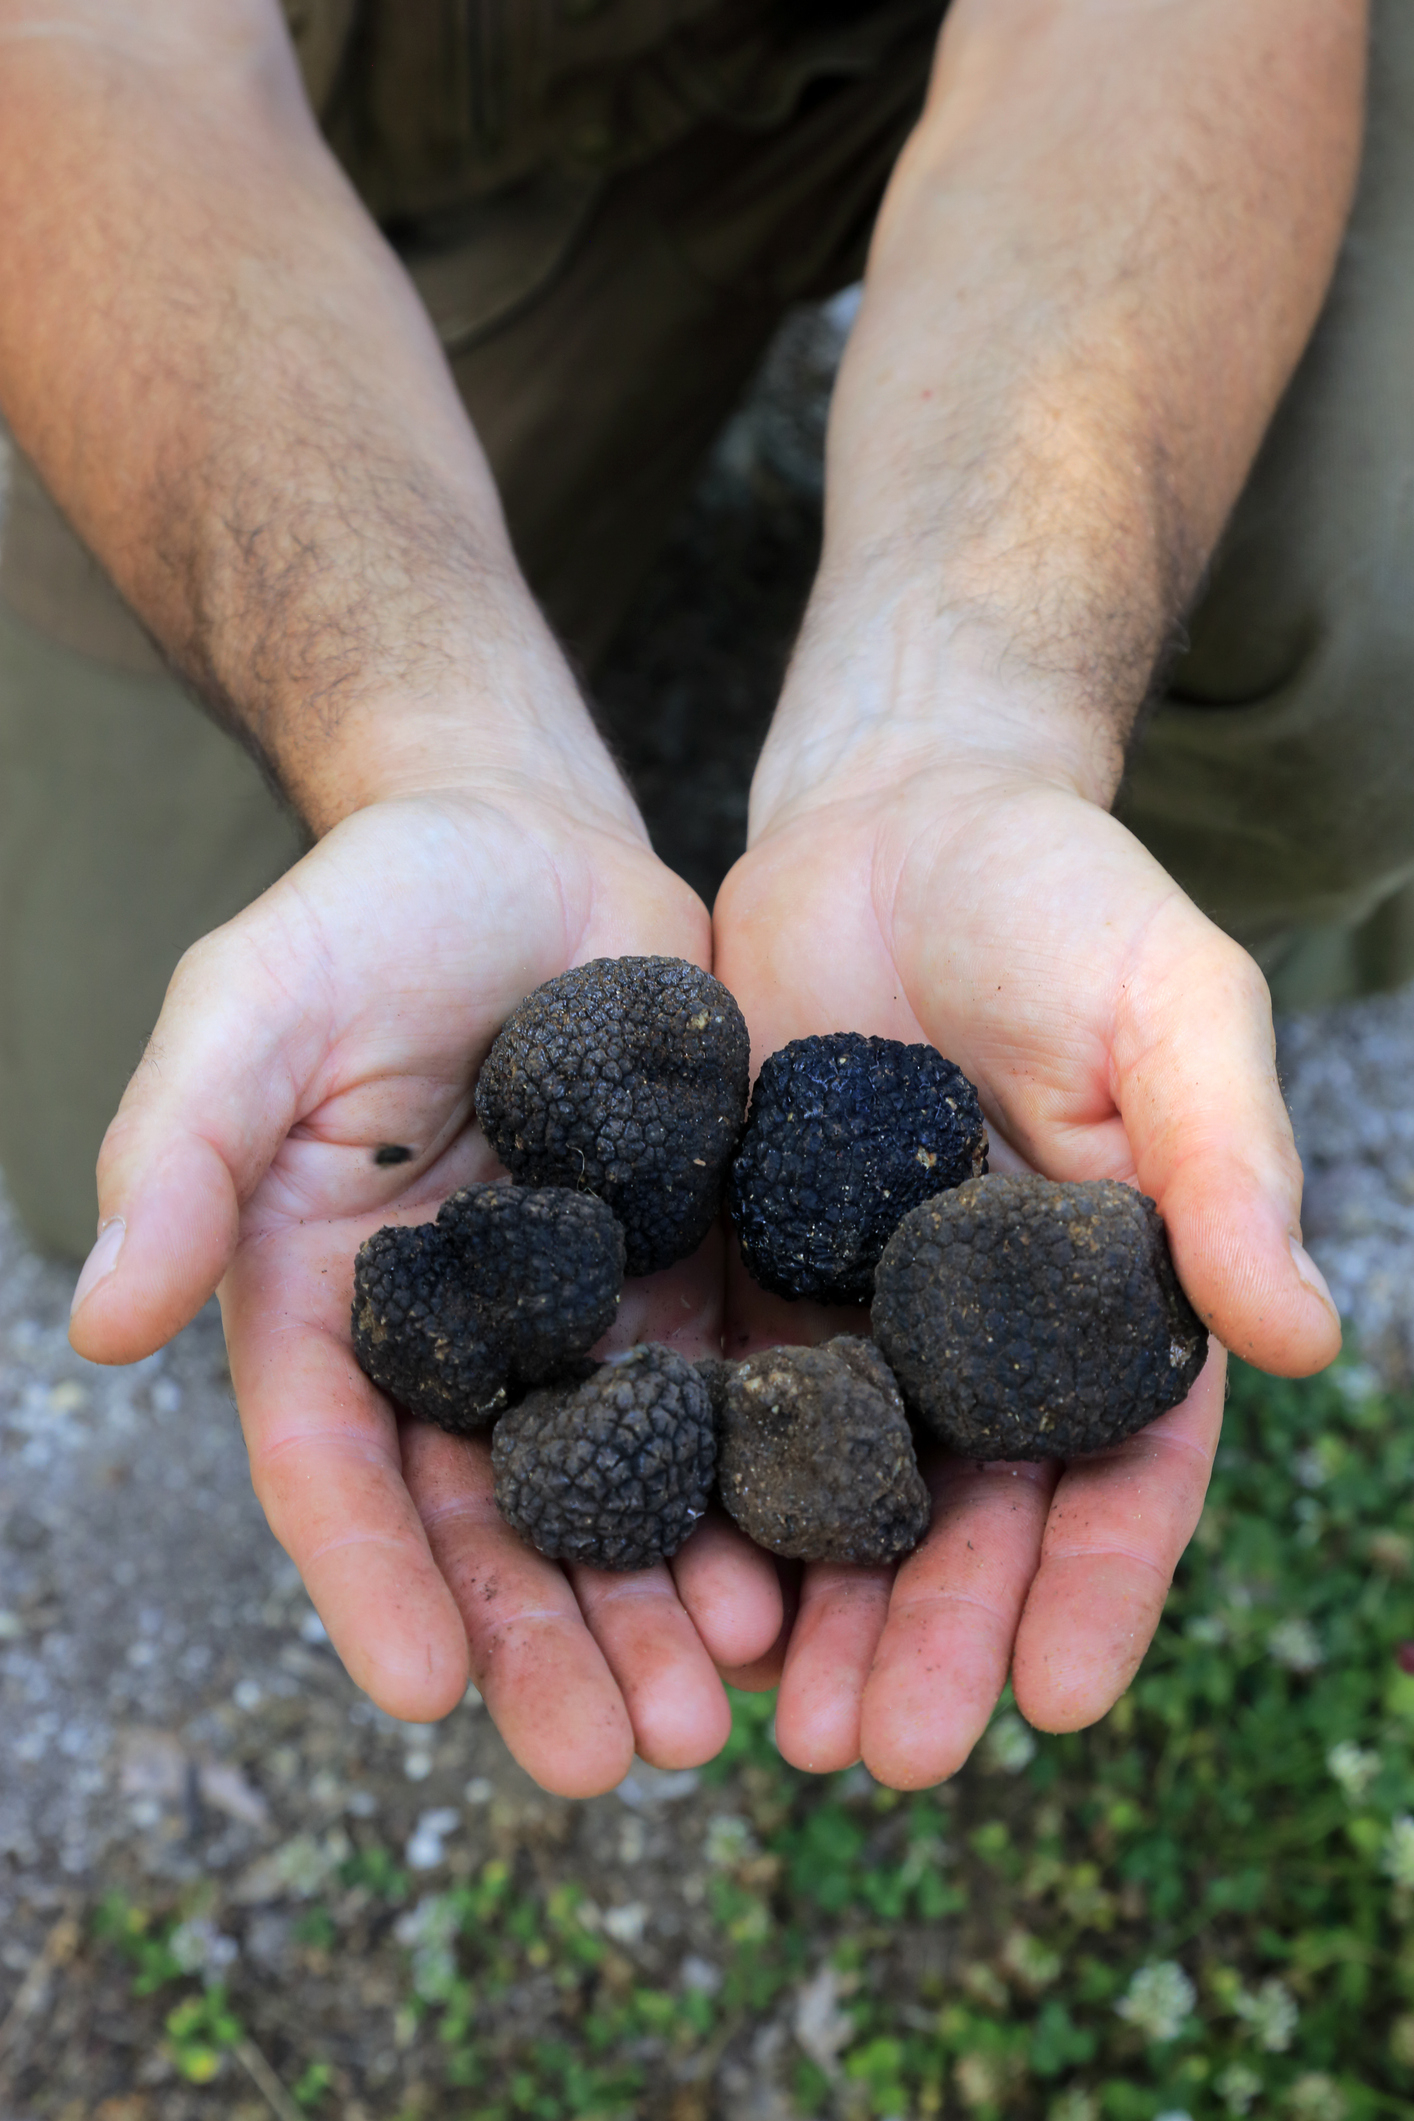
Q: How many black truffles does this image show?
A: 6